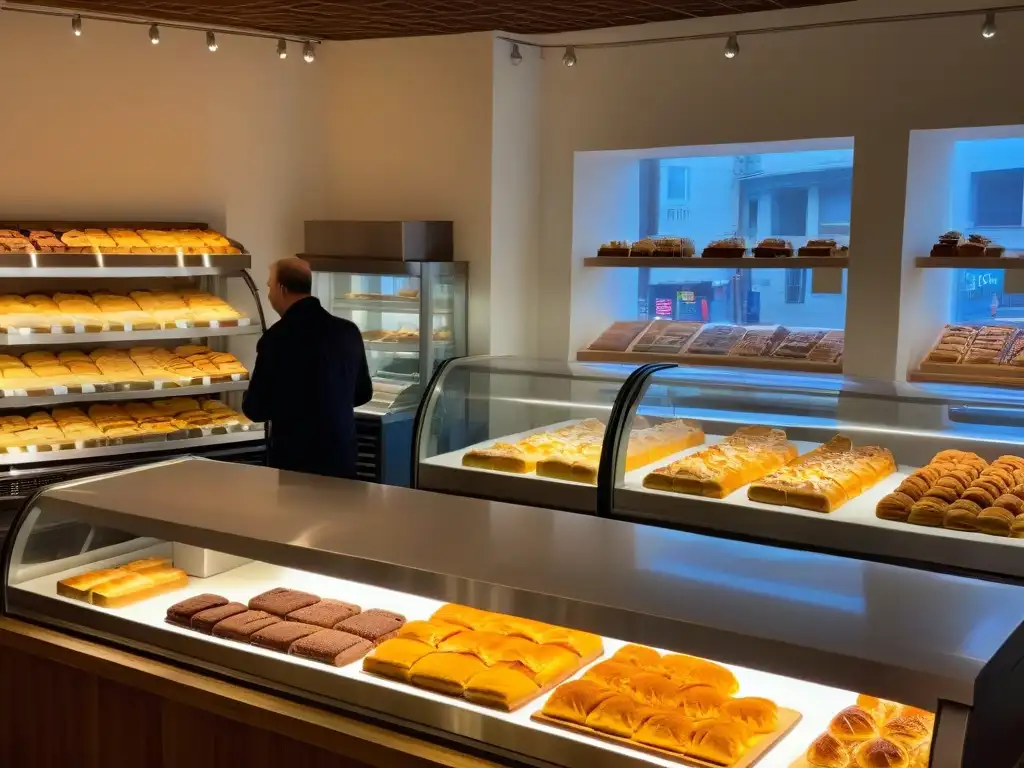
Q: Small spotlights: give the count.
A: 9